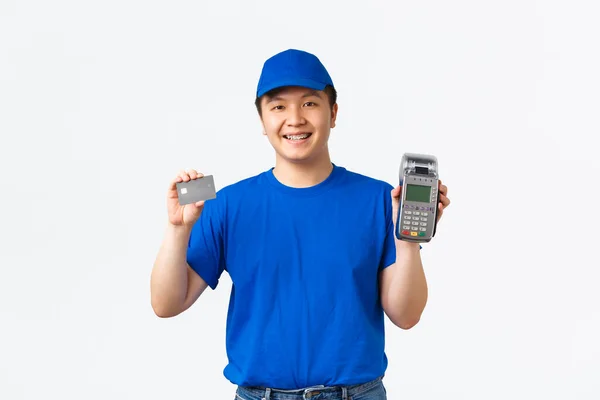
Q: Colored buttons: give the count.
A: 3